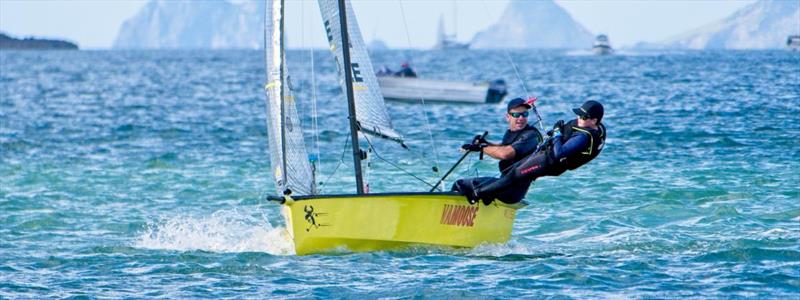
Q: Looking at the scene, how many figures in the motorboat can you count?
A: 2